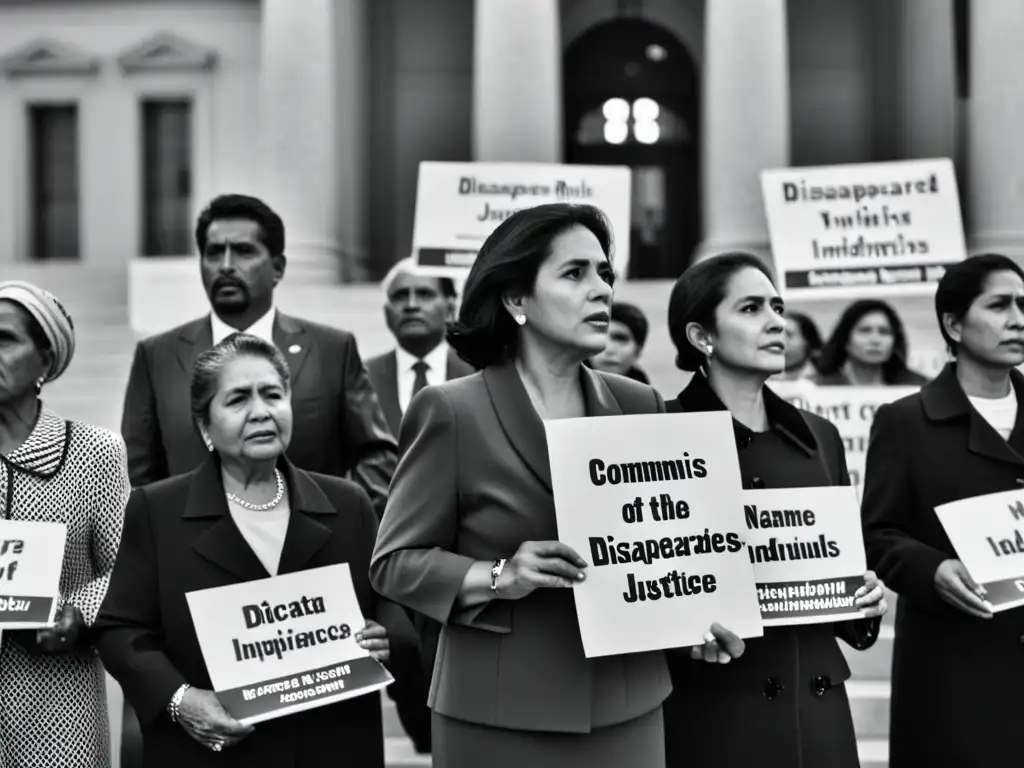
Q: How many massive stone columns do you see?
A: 4